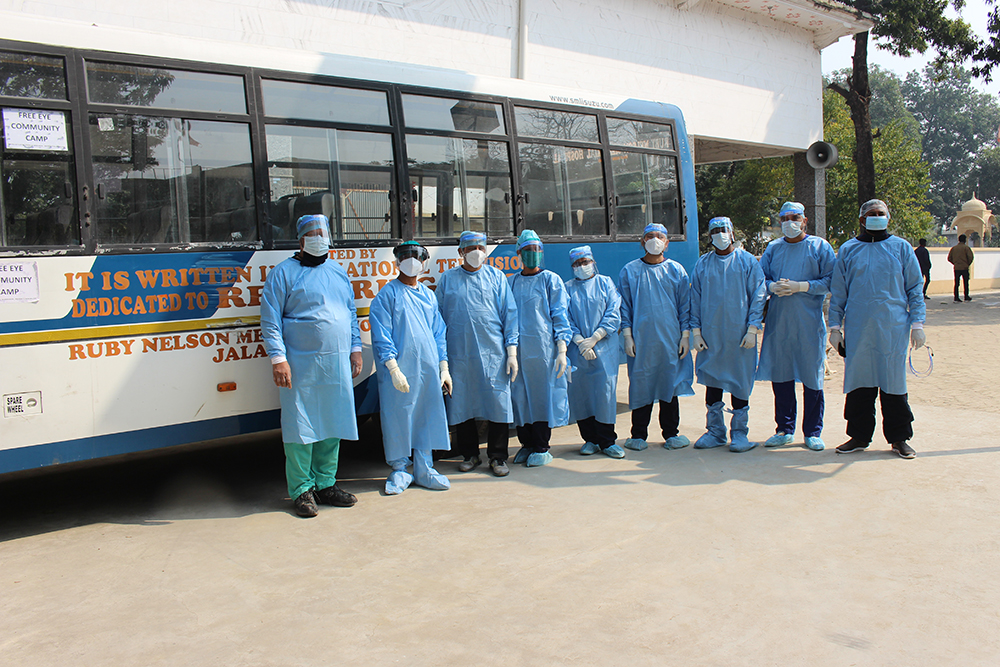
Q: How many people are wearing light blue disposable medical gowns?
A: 9